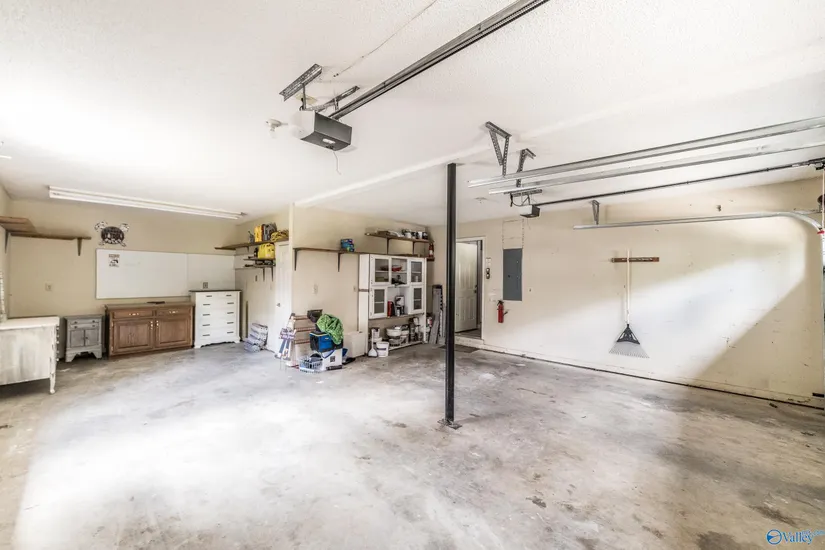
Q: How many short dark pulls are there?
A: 10